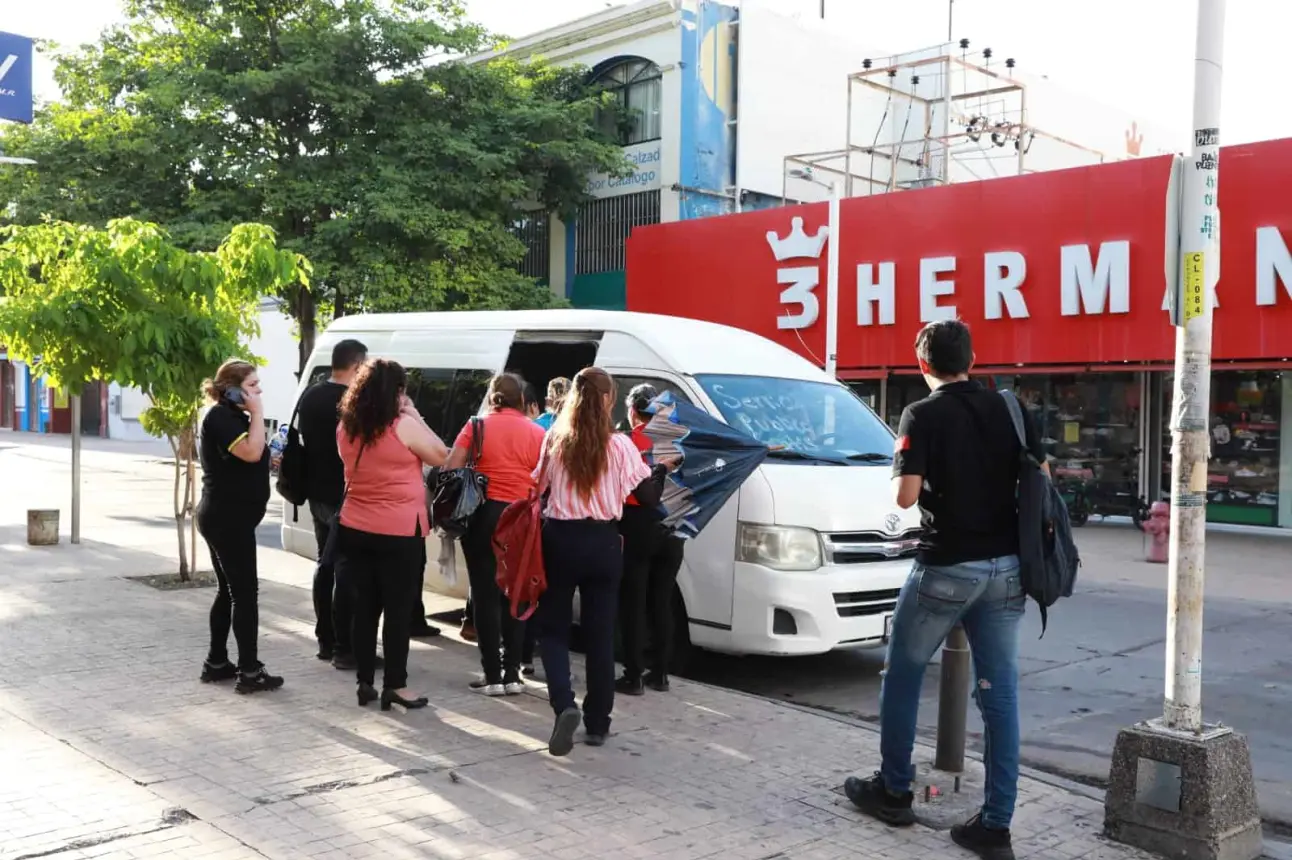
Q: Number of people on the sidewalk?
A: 9